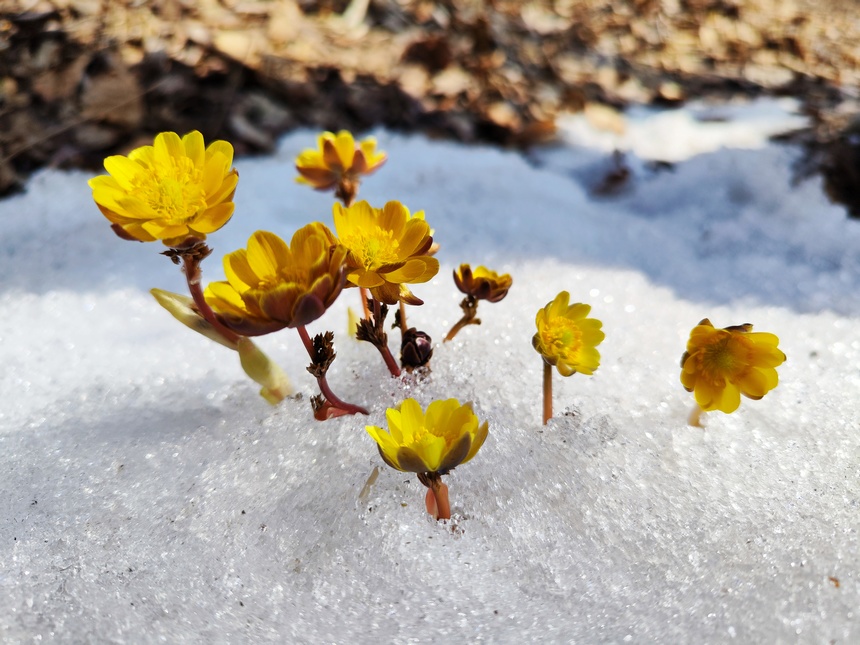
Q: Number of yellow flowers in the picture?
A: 8